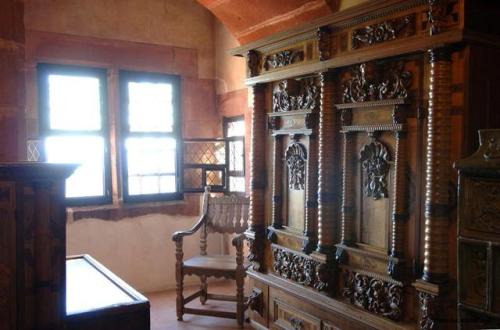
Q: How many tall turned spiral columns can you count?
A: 3